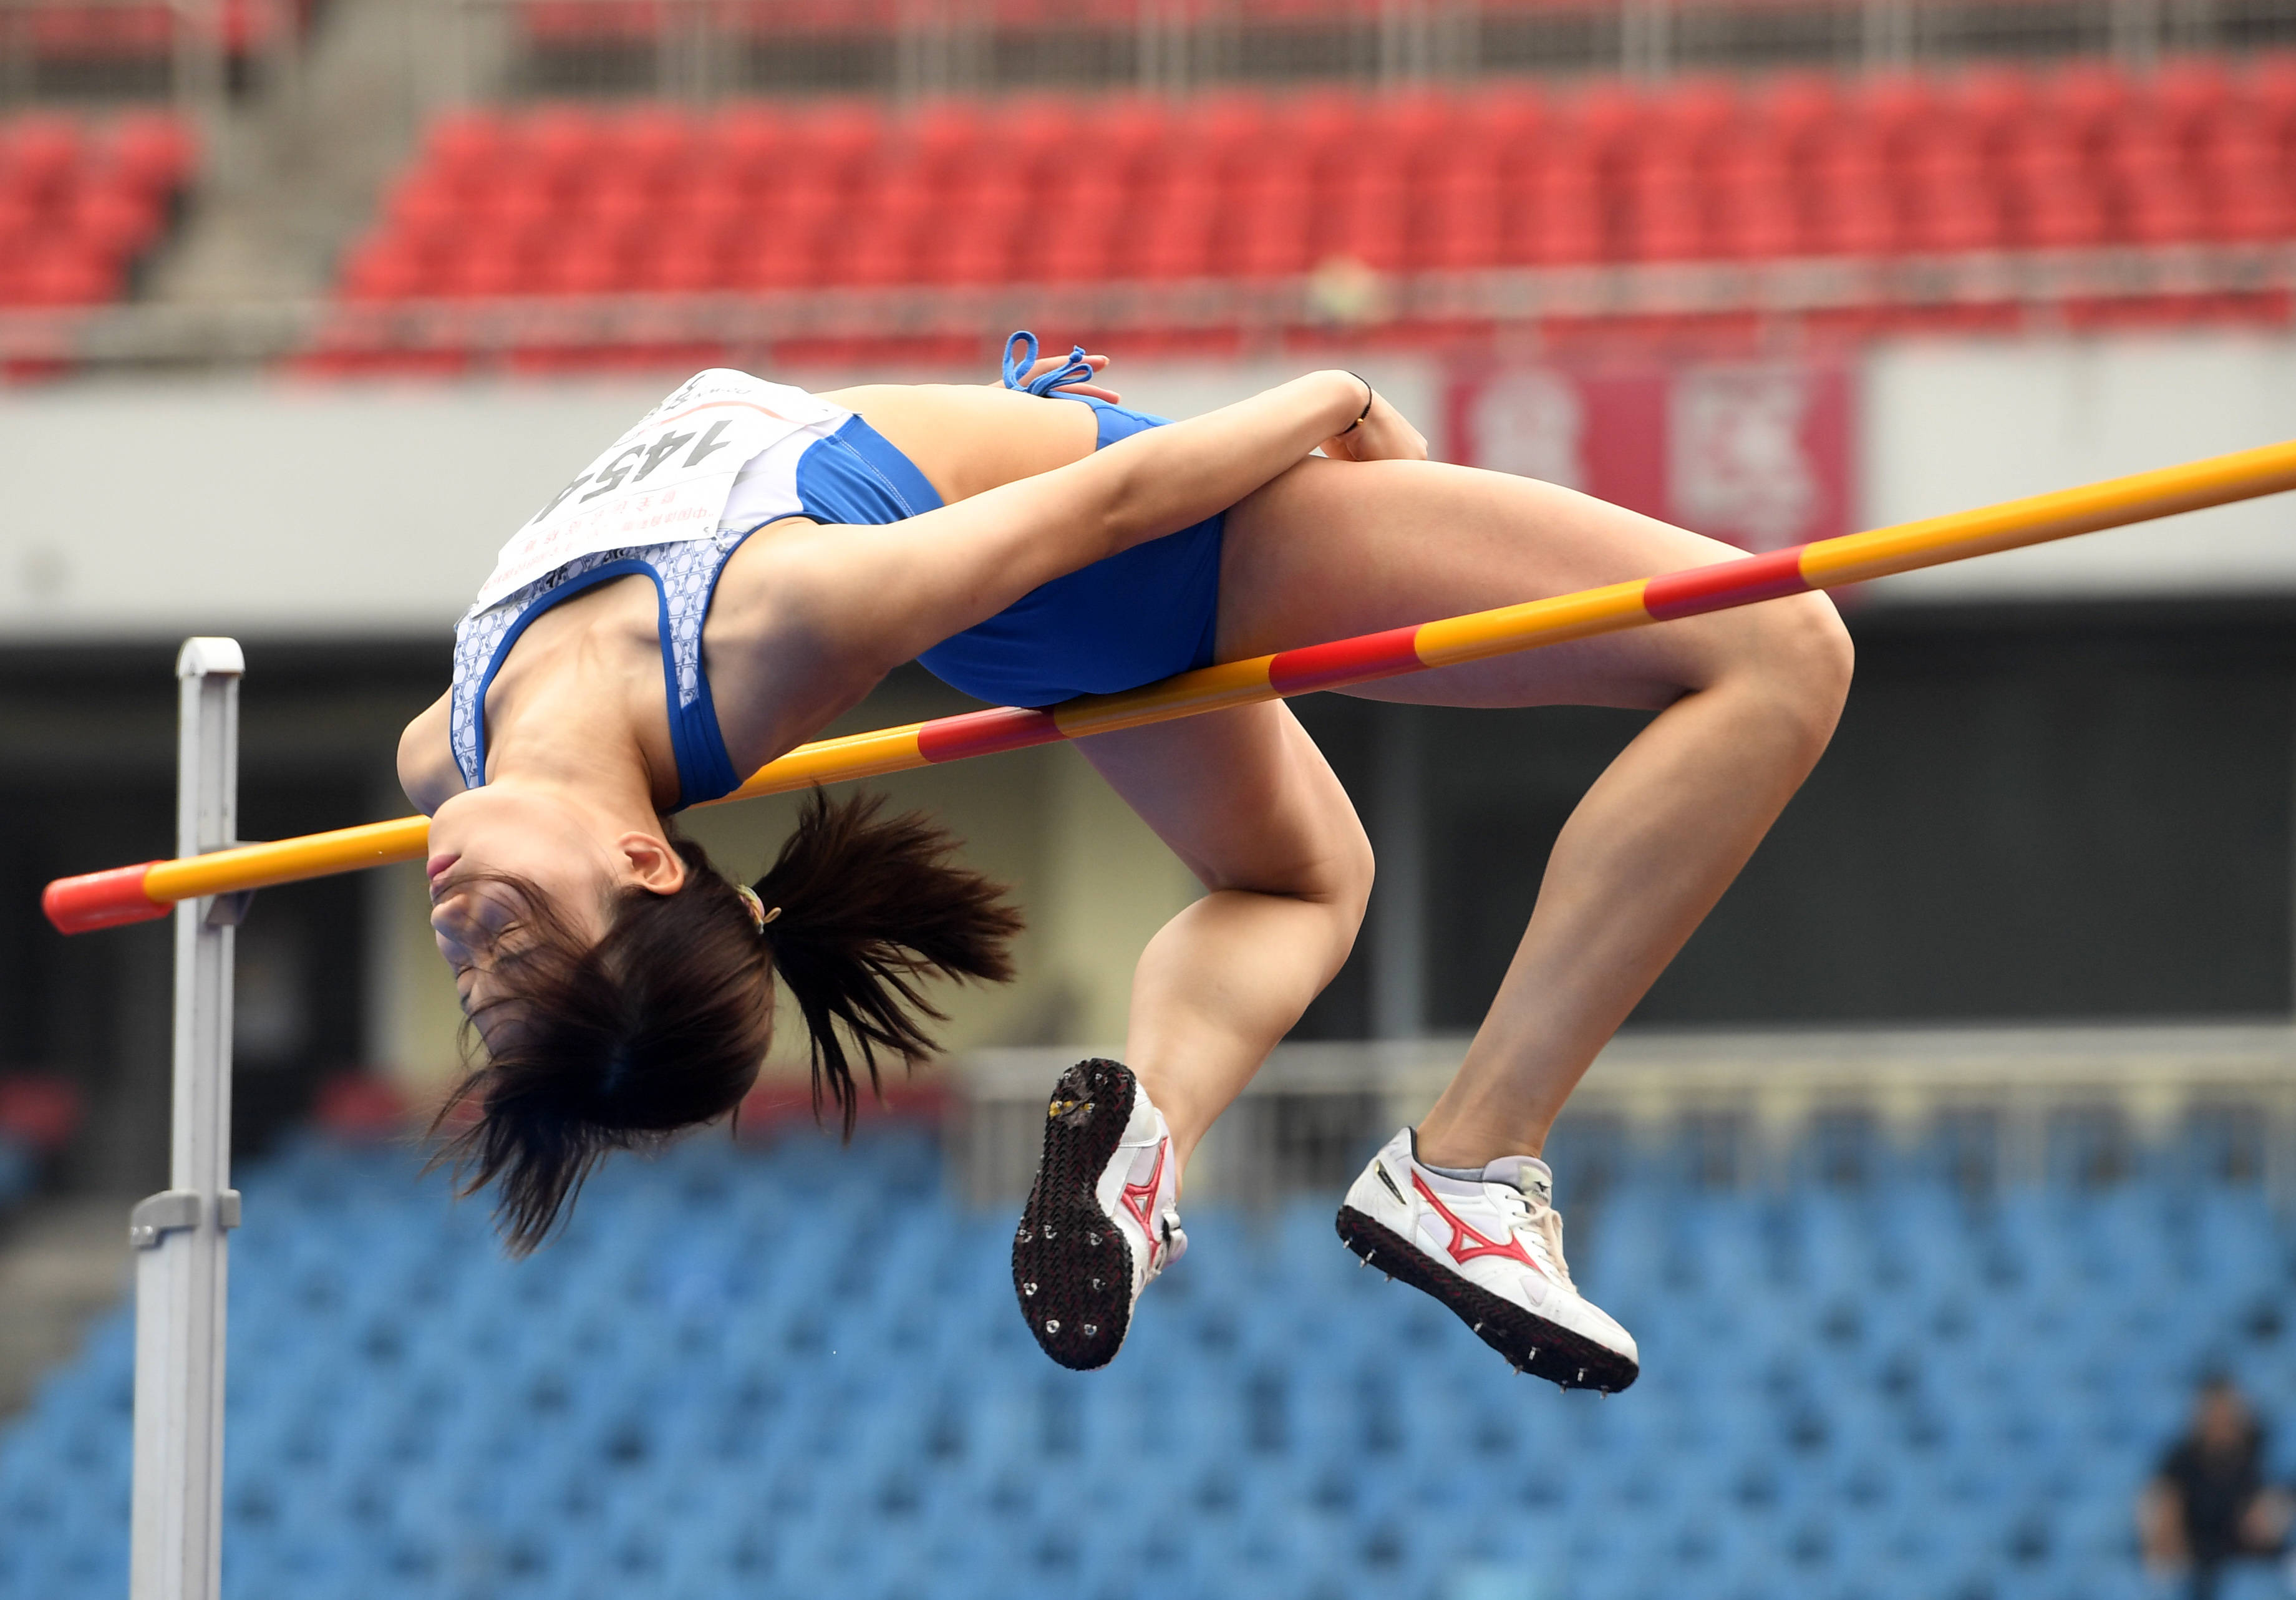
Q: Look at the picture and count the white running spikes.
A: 2